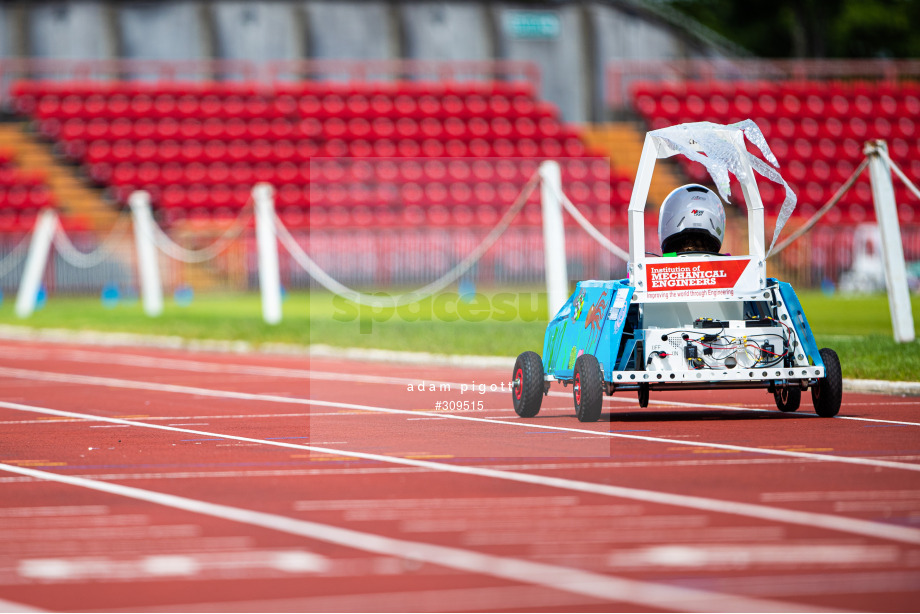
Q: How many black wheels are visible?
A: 4